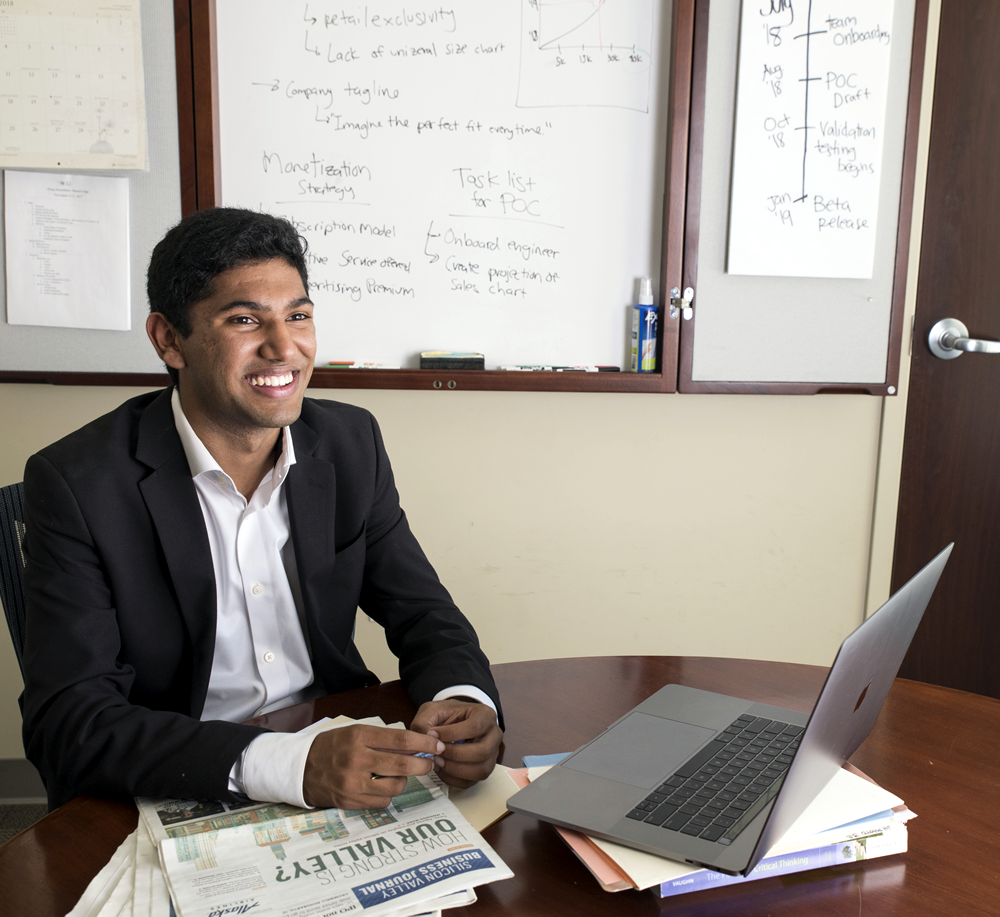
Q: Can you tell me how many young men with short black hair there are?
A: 1